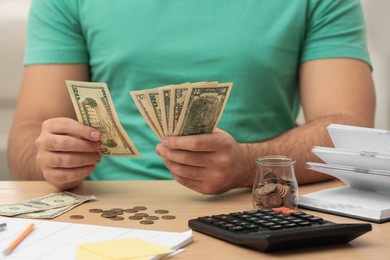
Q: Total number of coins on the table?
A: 15